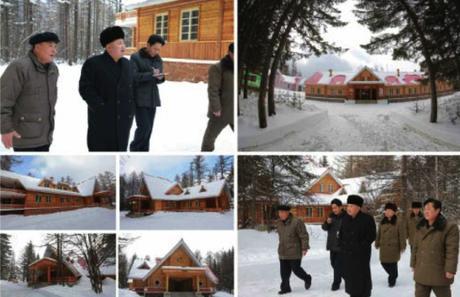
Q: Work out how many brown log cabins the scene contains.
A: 7